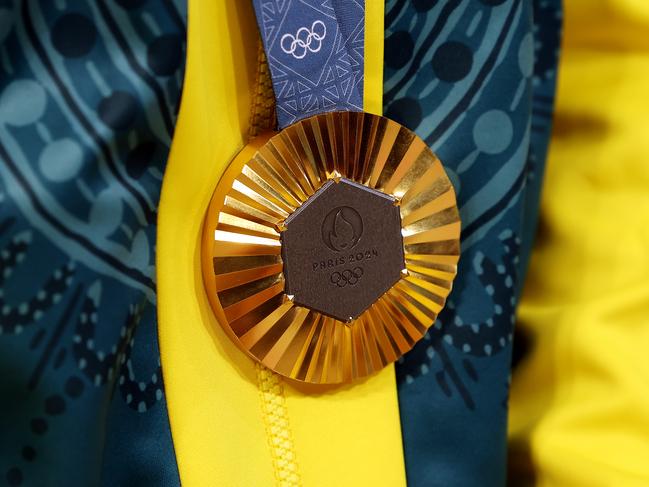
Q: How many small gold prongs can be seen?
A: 6